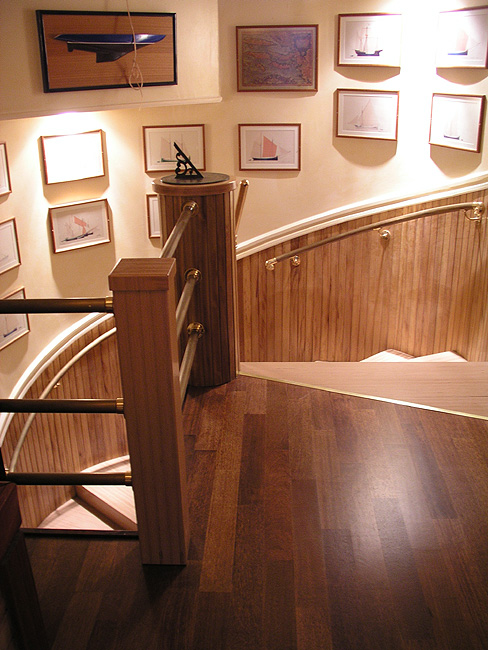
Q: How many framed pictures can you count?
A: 14